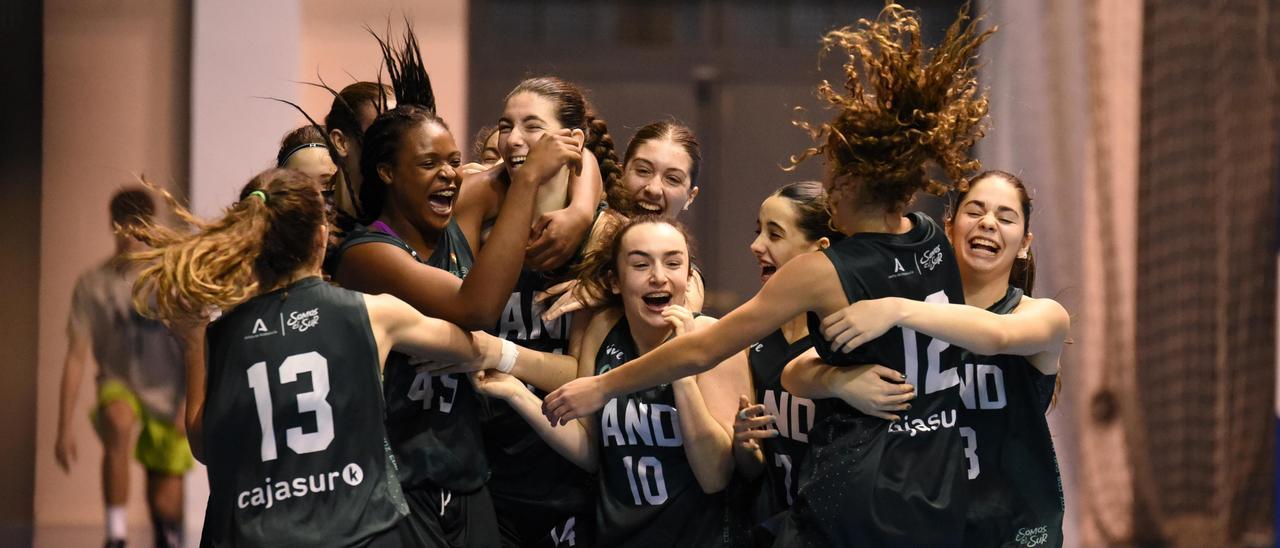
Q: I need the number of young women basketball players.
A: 11